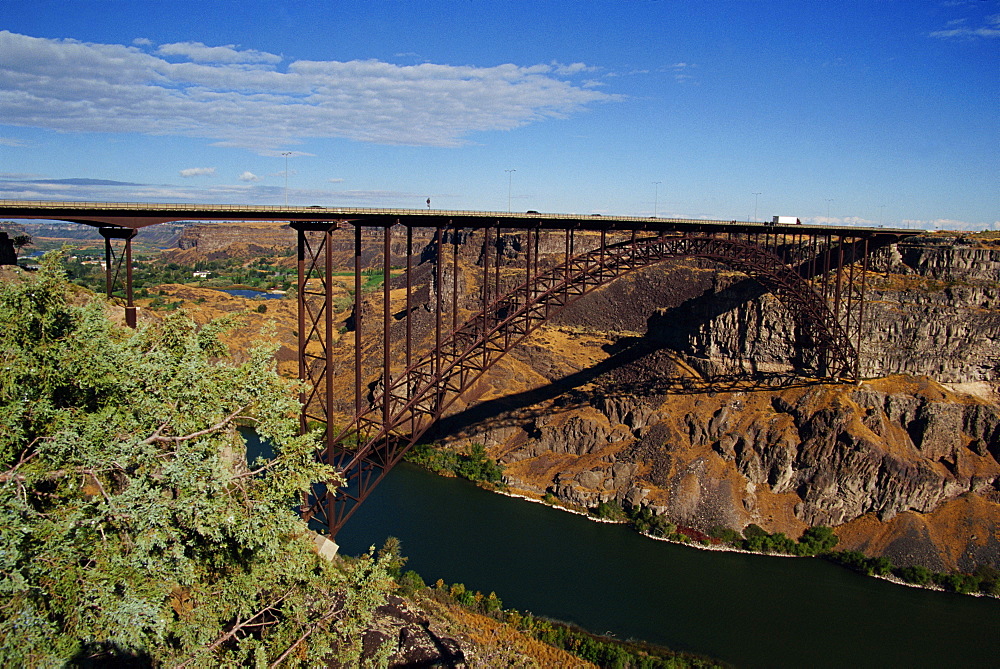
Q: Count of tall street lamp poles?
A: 6